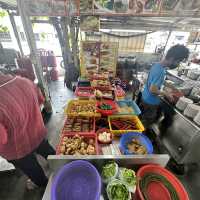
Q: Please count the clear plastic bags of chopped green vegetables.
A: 3